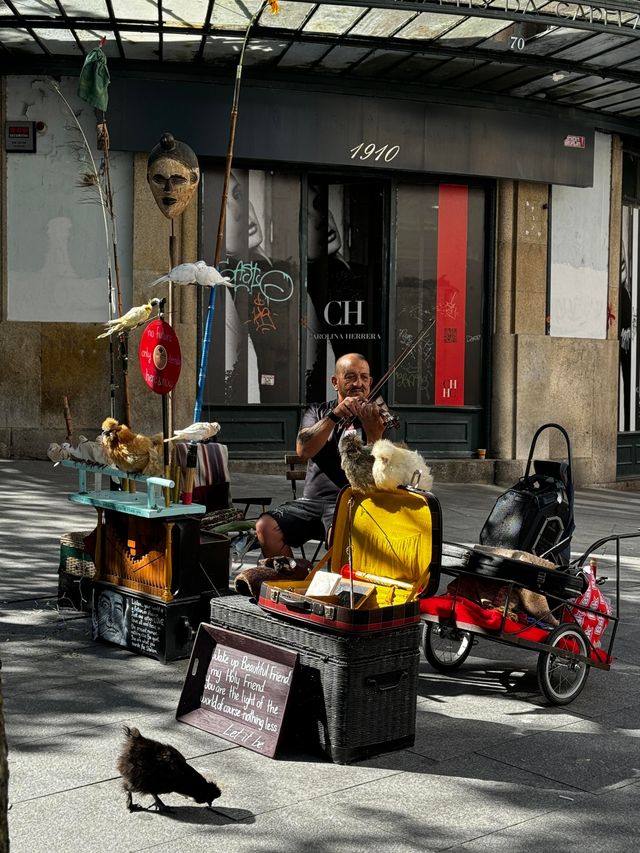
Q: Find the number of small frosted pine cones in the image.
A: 0